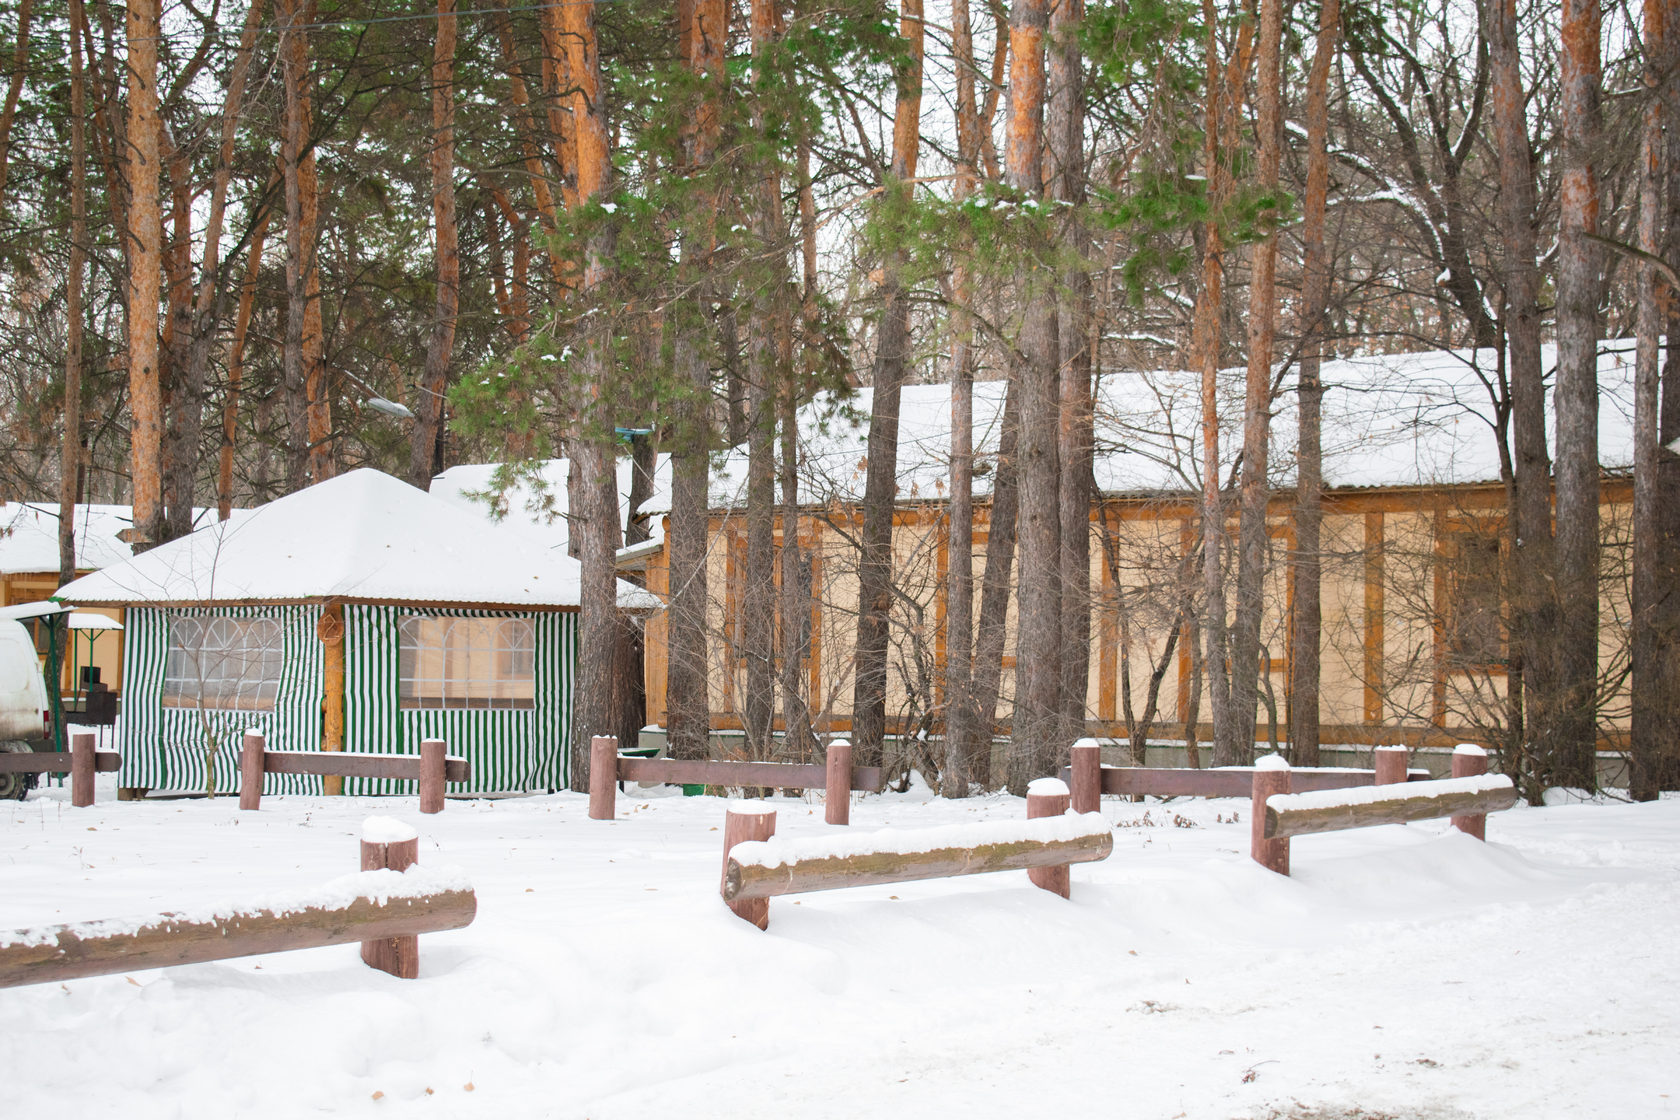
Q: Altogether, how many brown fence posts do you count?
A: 12